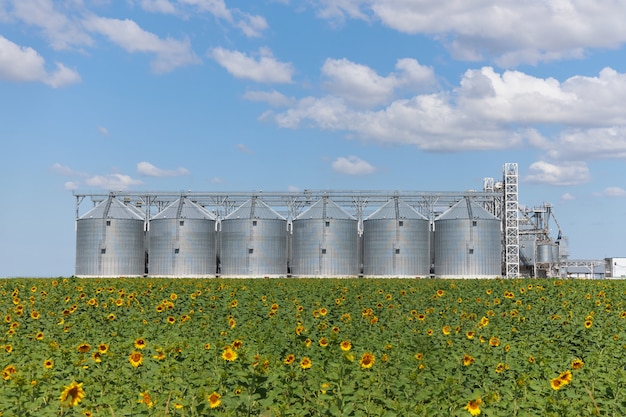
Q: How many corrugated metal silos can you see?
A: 6